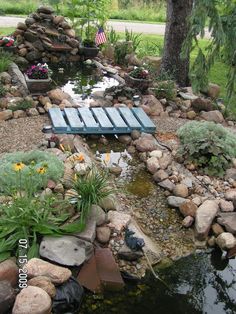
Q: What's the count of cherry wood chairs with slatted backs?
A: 0